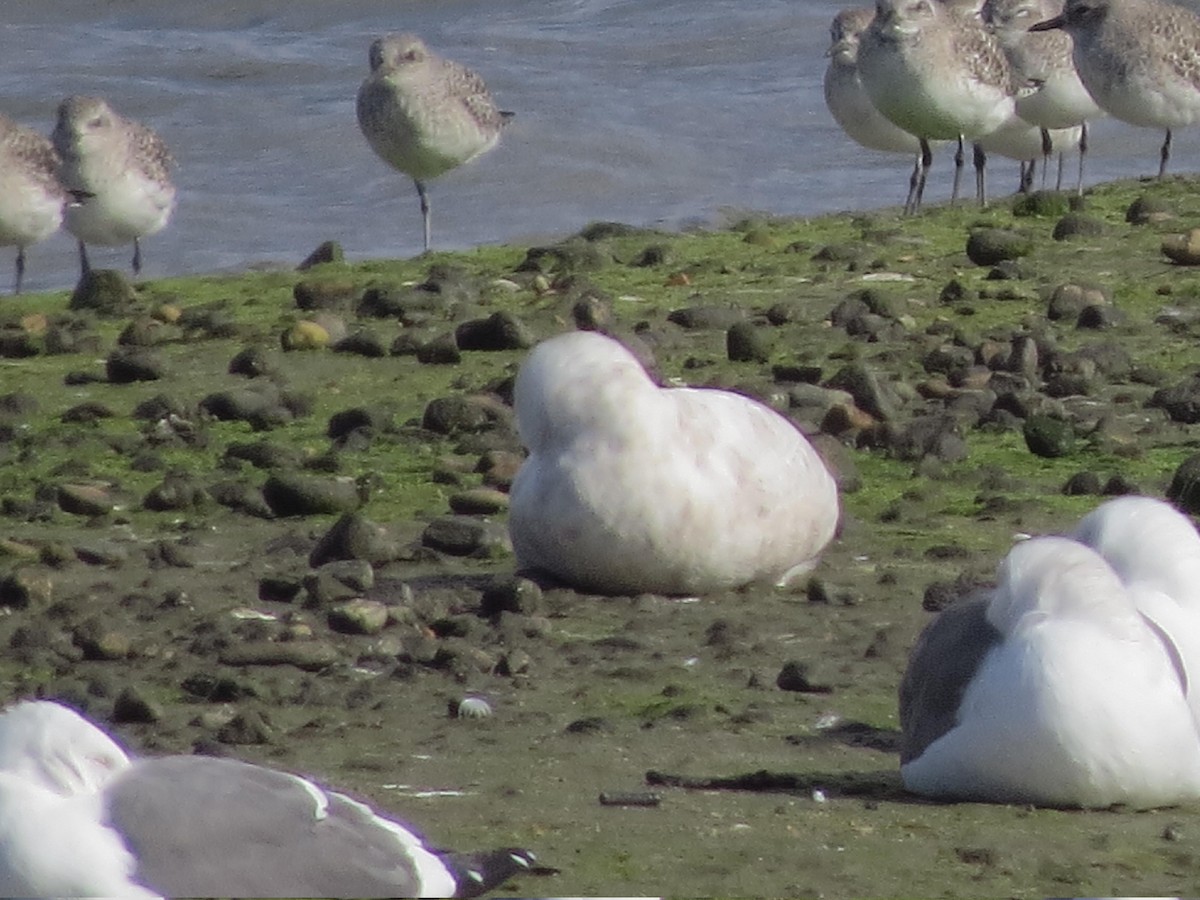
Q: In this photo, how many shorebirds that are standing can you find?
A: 8